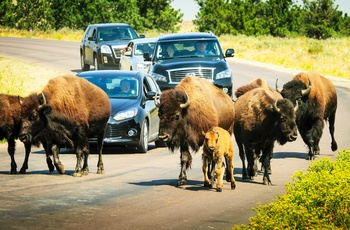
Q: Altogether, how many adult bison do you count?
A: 6